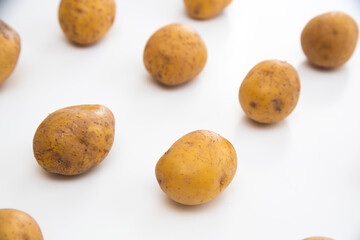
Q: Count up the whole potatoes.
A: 5